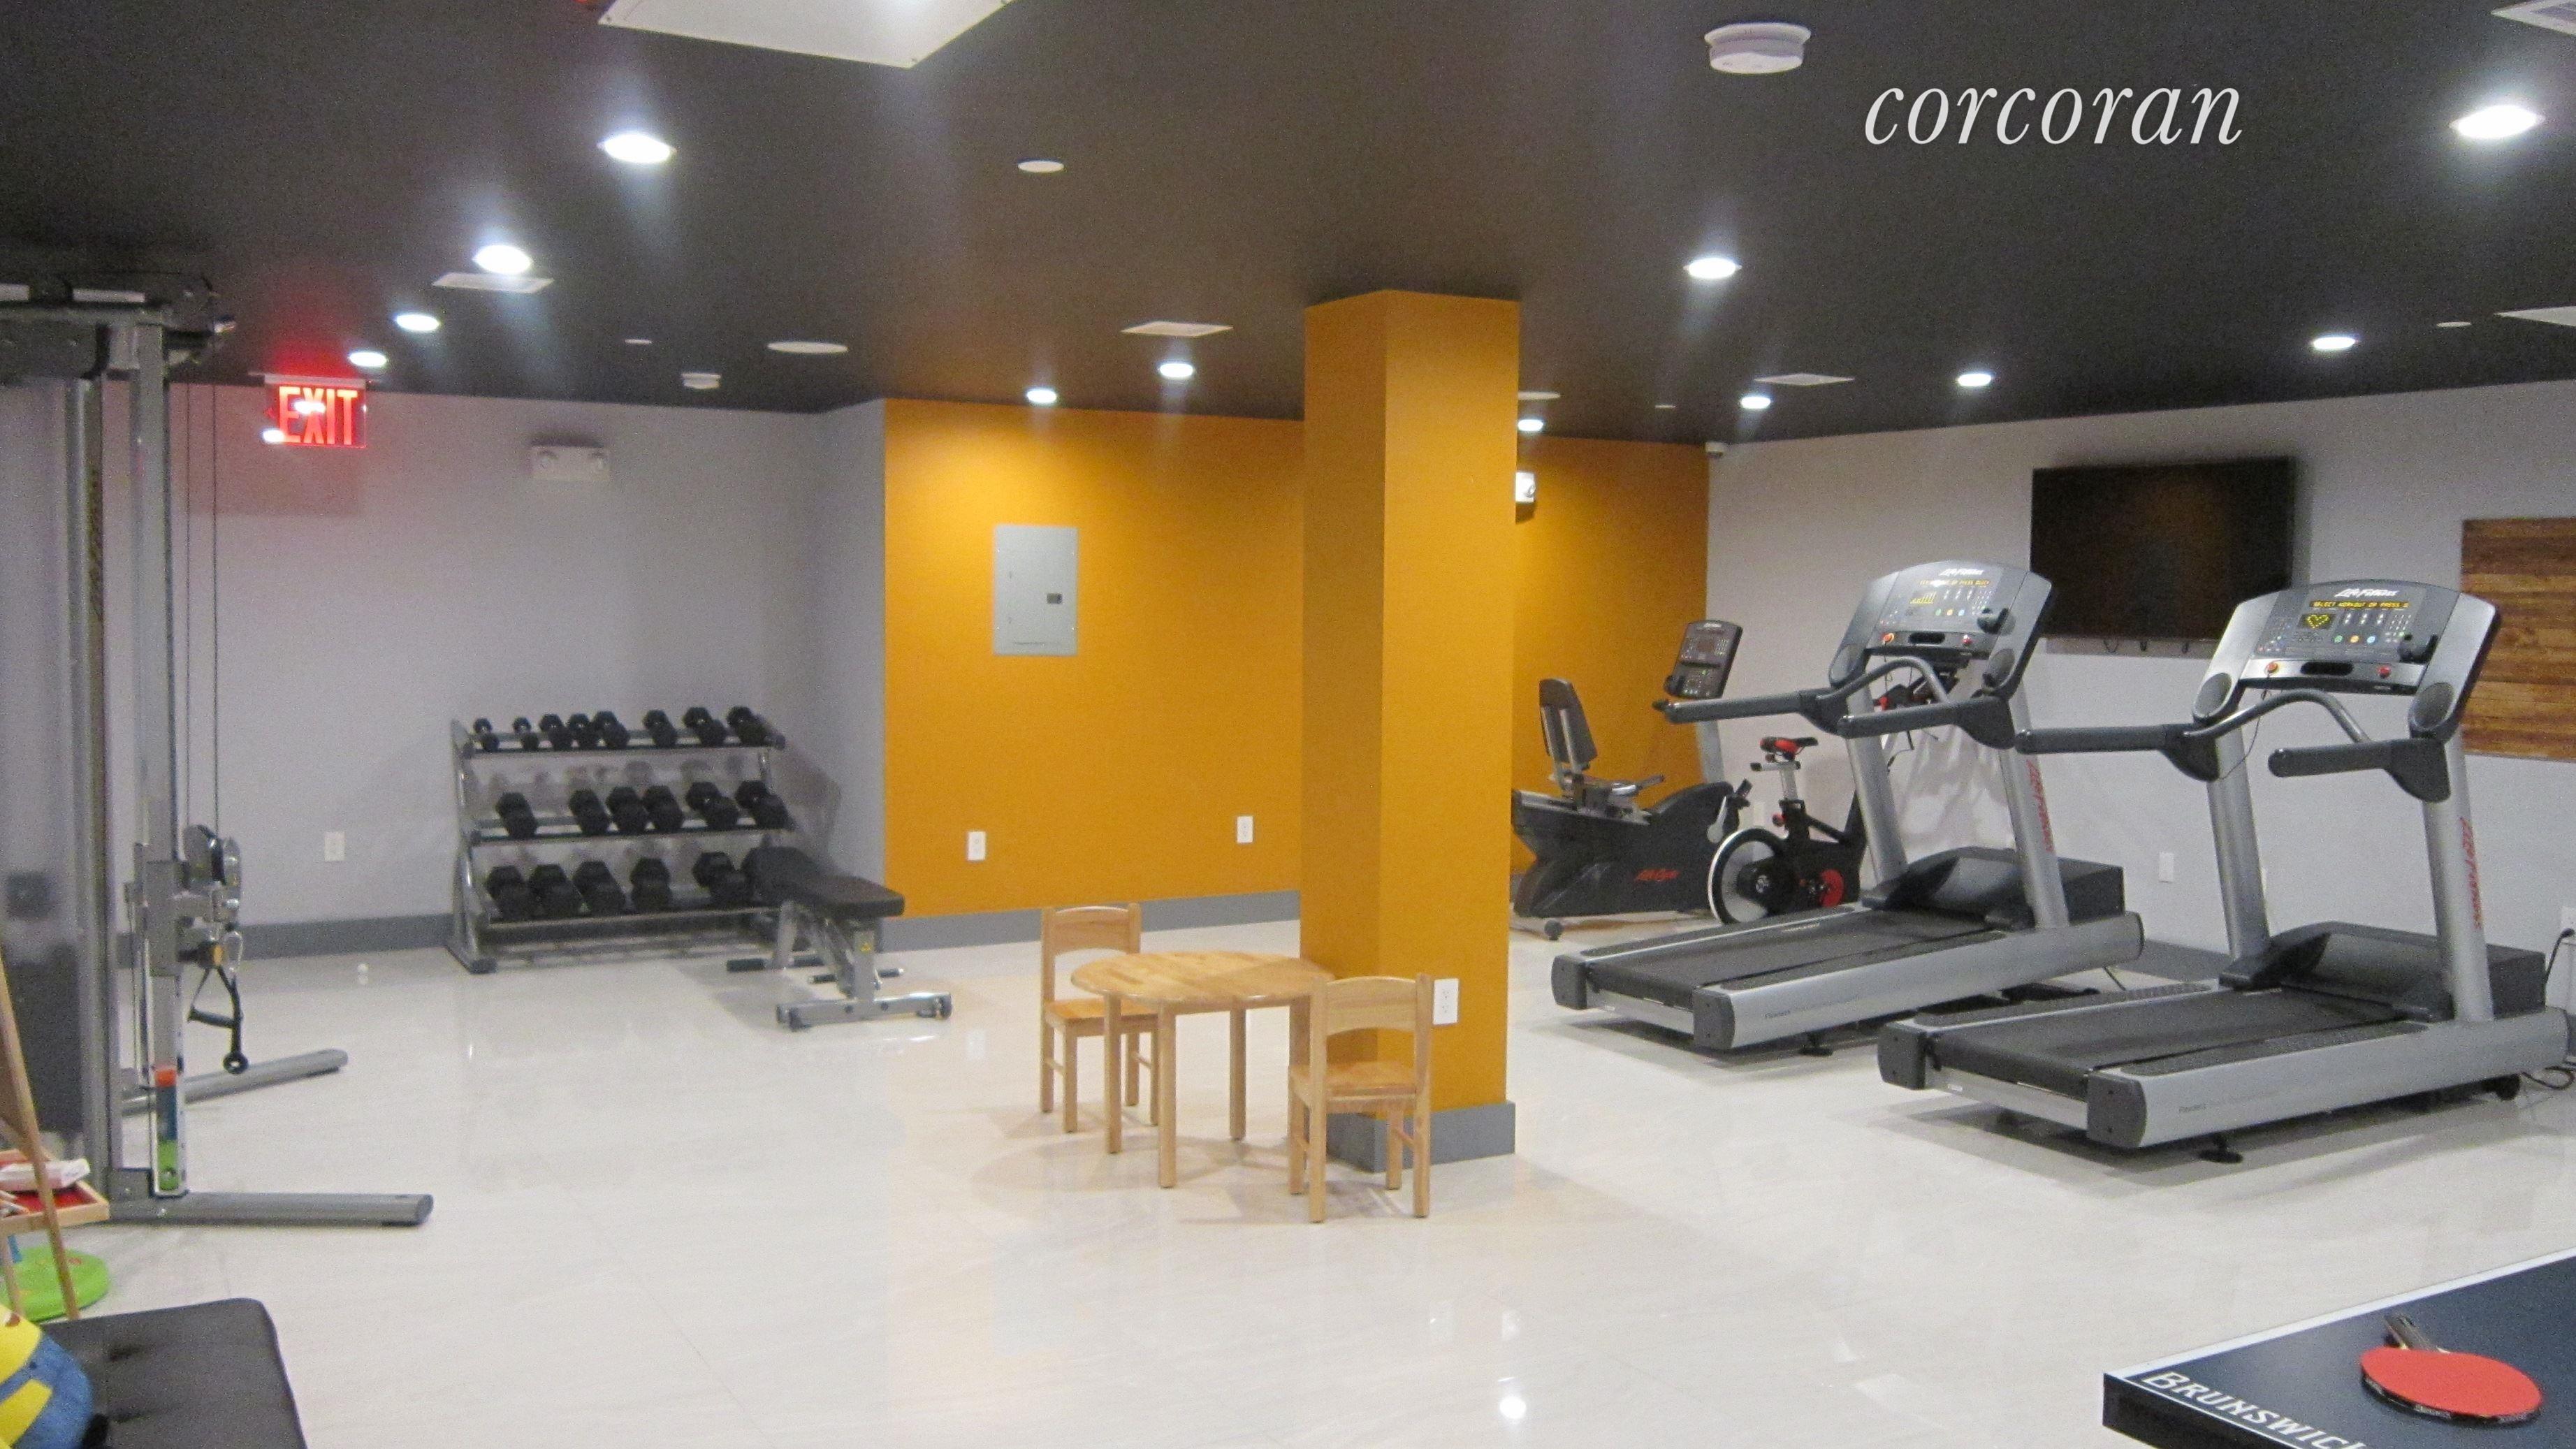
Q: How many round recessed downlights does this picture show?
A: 12